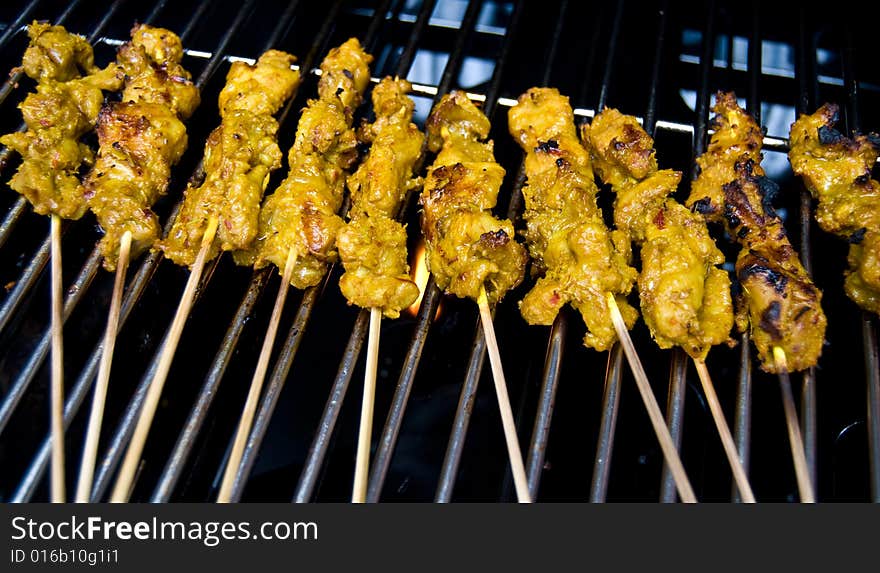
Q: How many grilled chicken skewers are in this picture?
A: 10